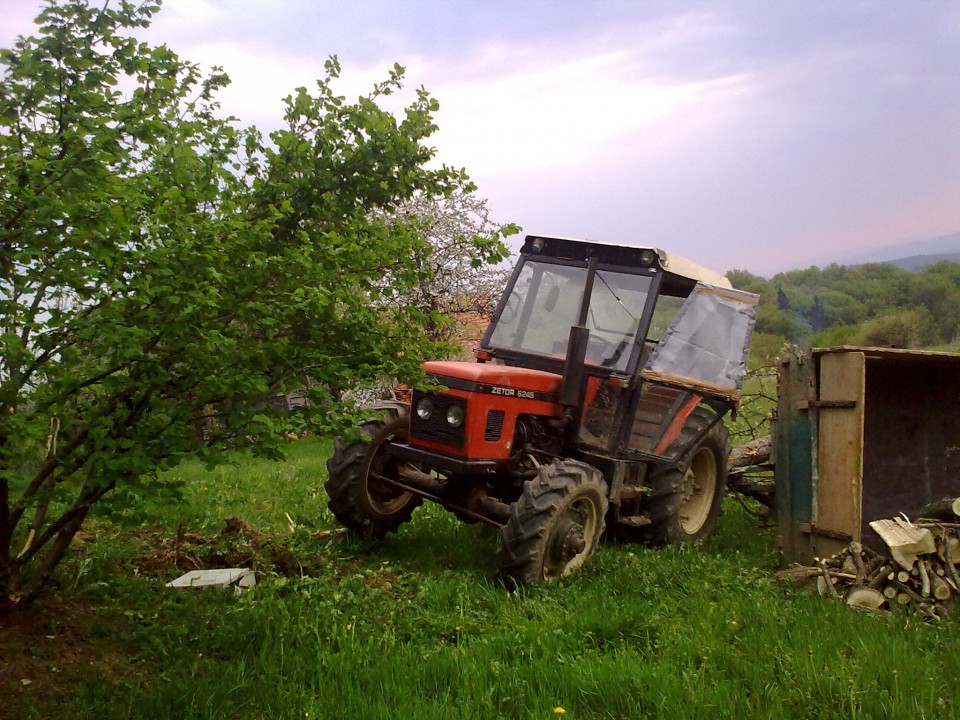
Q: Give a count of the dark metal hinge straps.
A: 2